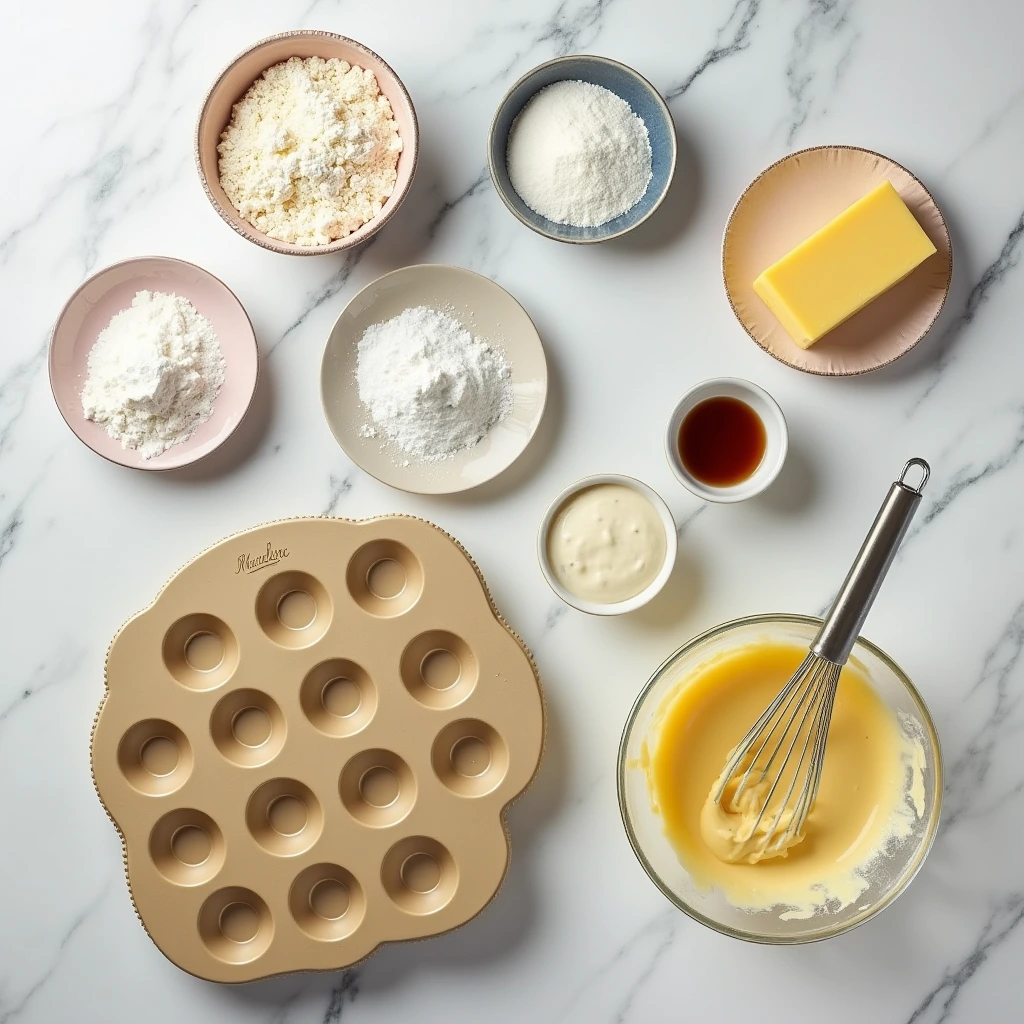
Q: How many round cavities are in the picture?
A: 14